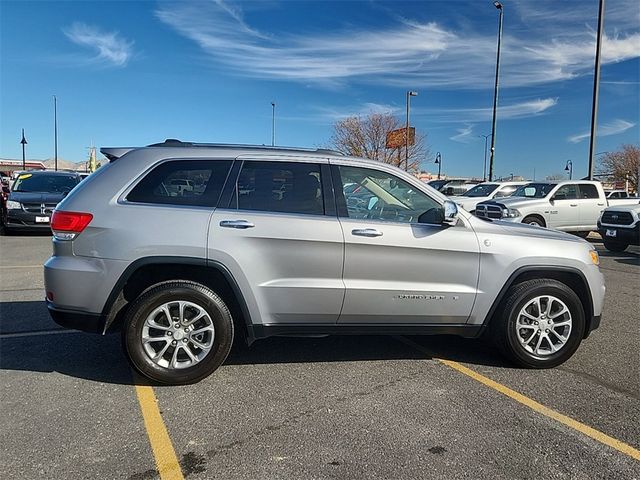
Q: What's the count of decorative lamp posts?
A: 3